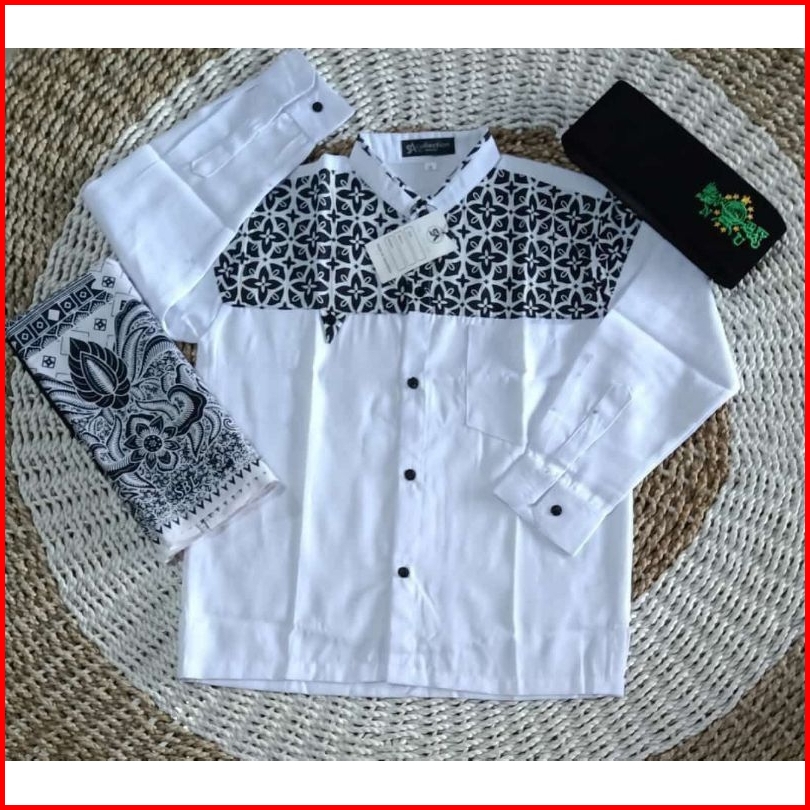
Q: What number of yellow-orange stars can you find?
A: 9